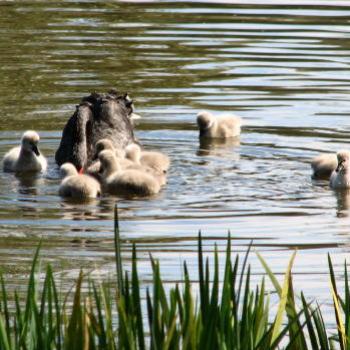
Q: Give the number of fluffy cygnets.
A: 8